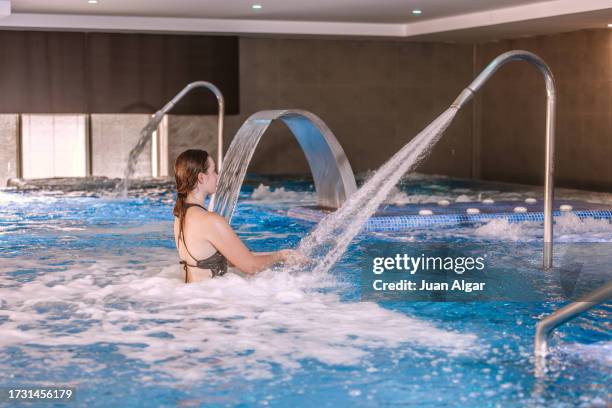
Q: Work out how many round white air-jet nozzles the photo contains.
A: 7